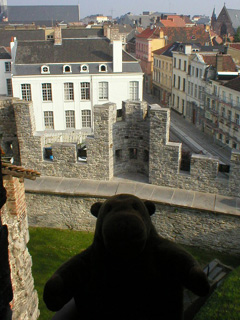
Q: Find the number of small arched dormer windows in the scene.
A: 4